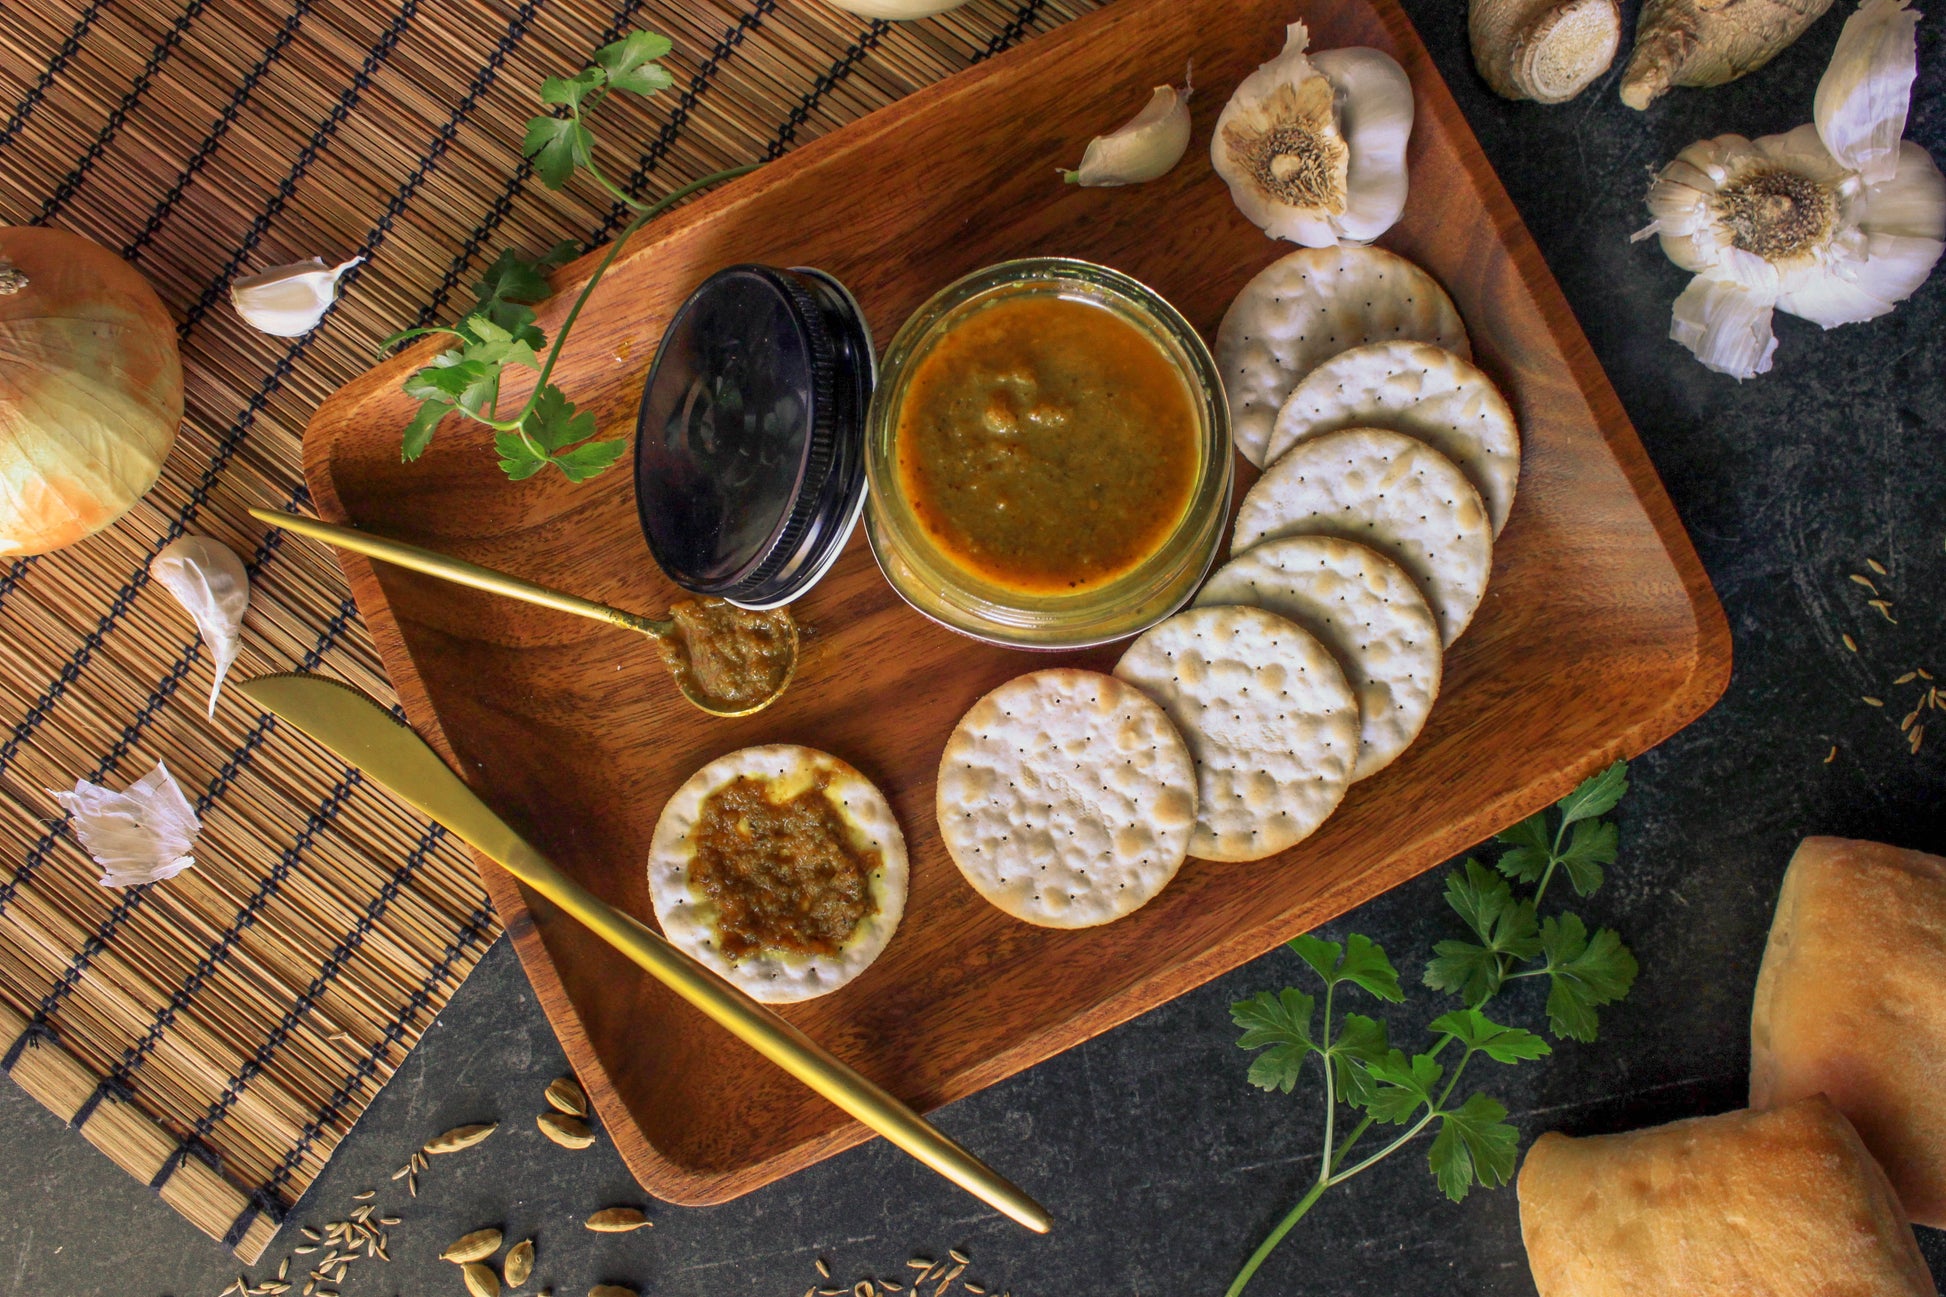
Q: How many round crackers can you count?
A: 7